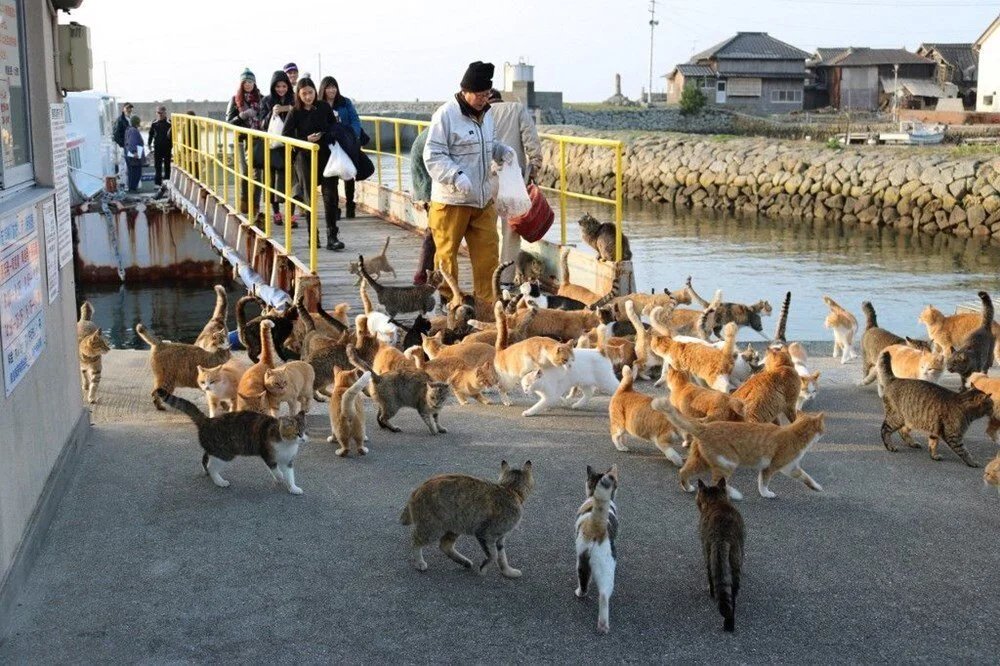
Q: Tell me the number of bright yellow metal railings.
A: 2